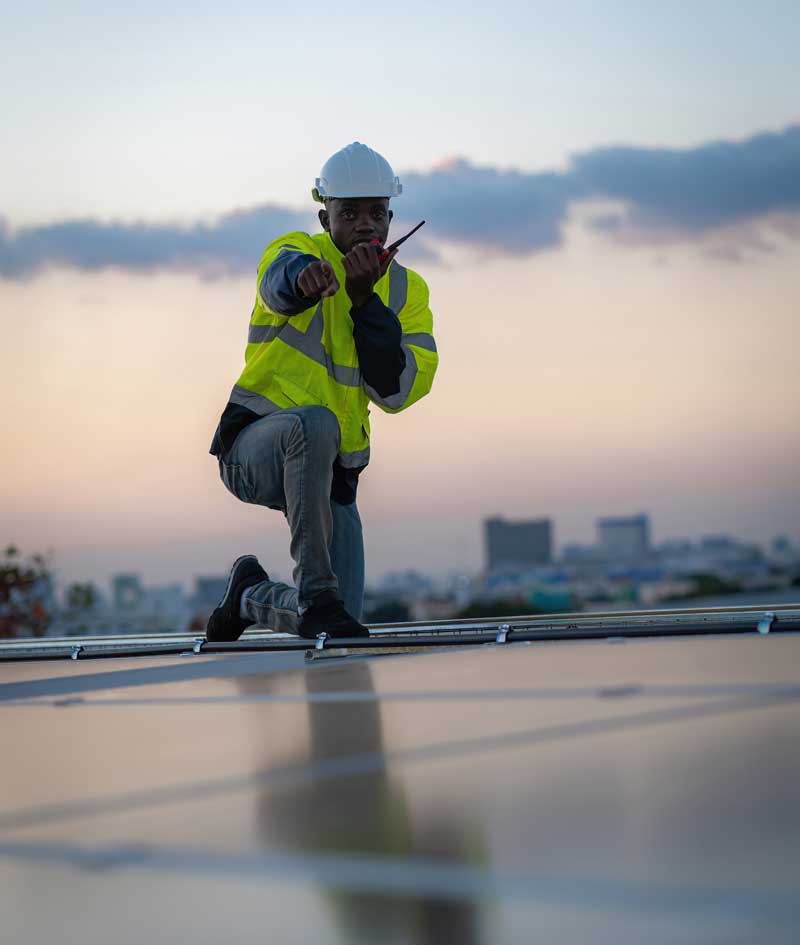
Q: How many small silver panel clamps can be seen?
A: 5